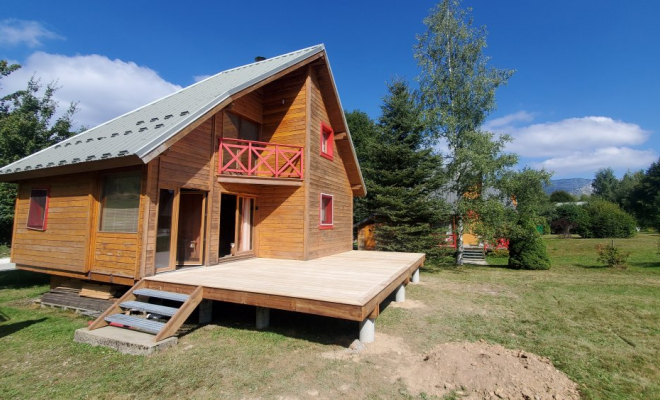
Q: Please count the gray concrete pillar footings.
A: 5